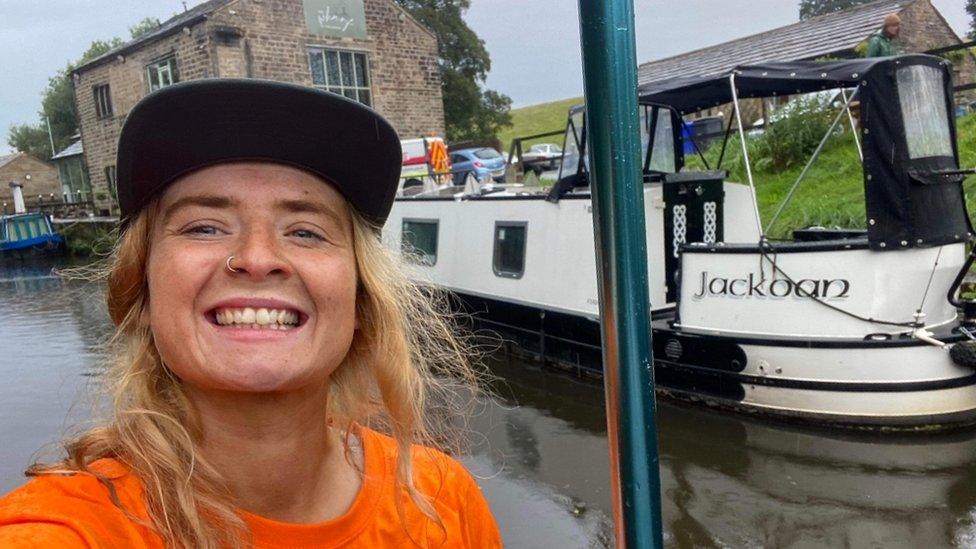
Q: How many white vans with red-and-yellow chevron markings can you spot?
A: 1